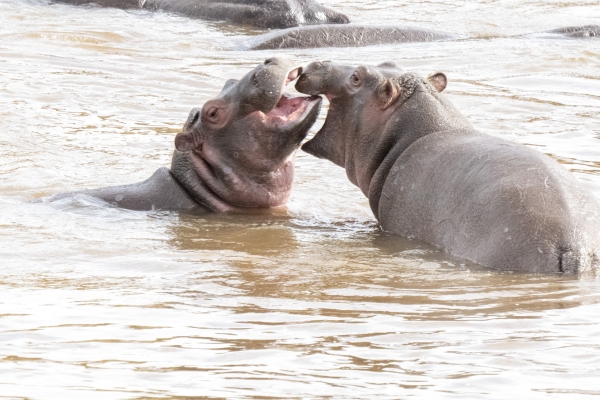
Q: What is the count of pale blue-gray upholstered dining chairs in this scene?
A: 0